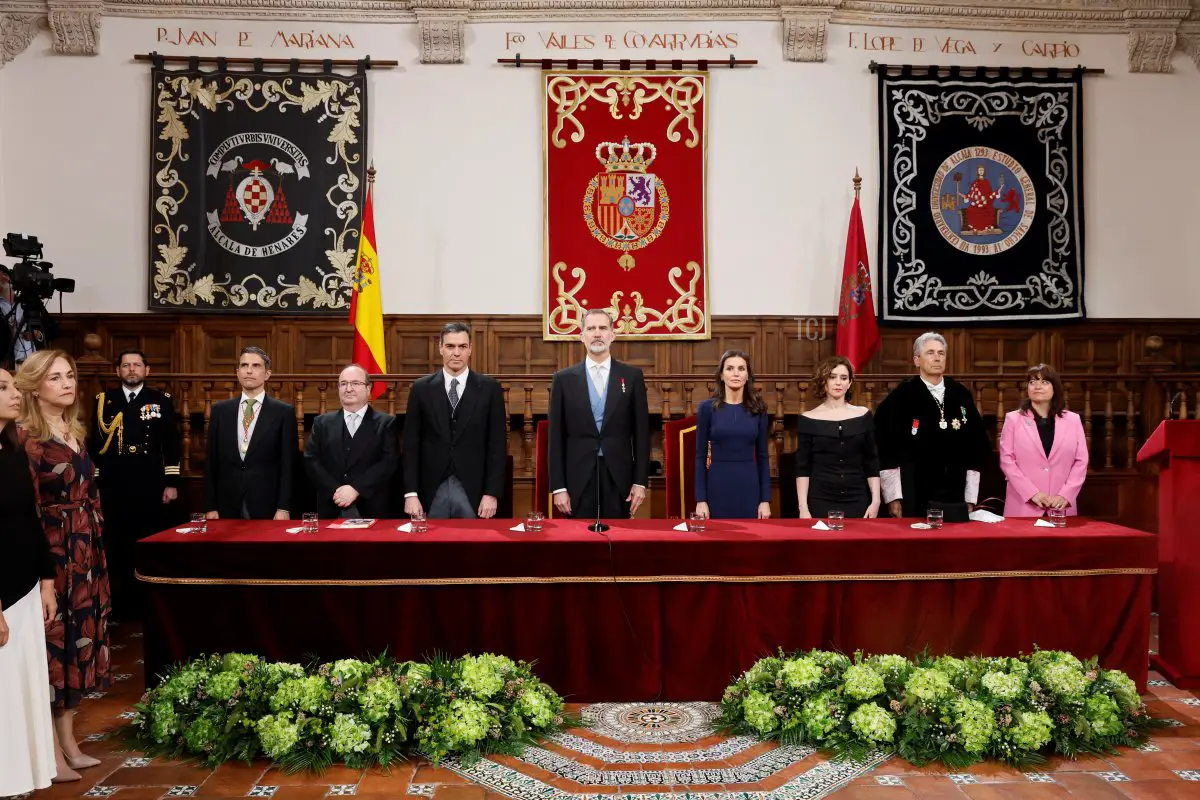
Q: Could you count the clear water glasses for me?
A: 8